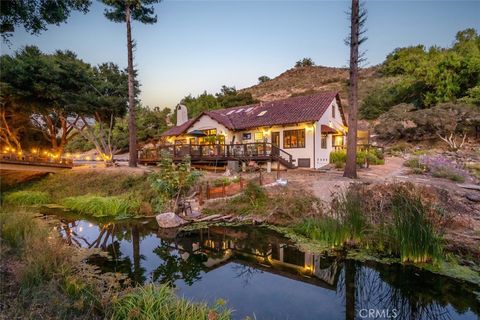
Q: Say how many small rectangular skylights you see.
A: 4